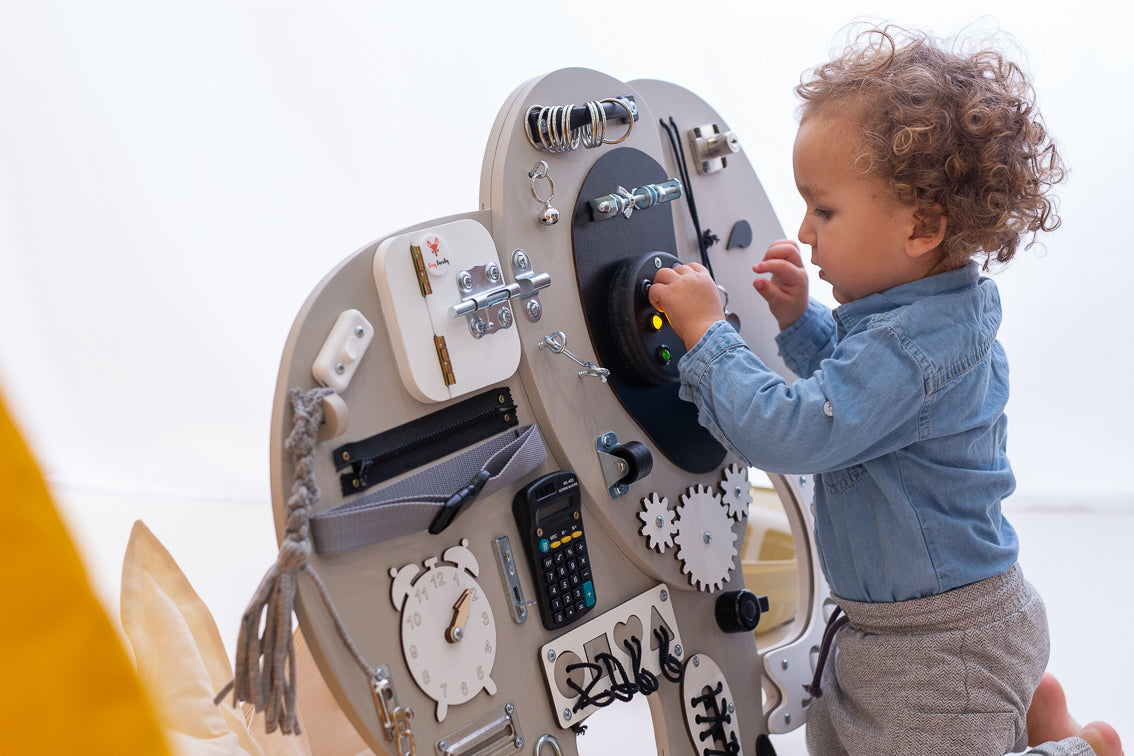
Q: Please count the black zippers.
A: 1